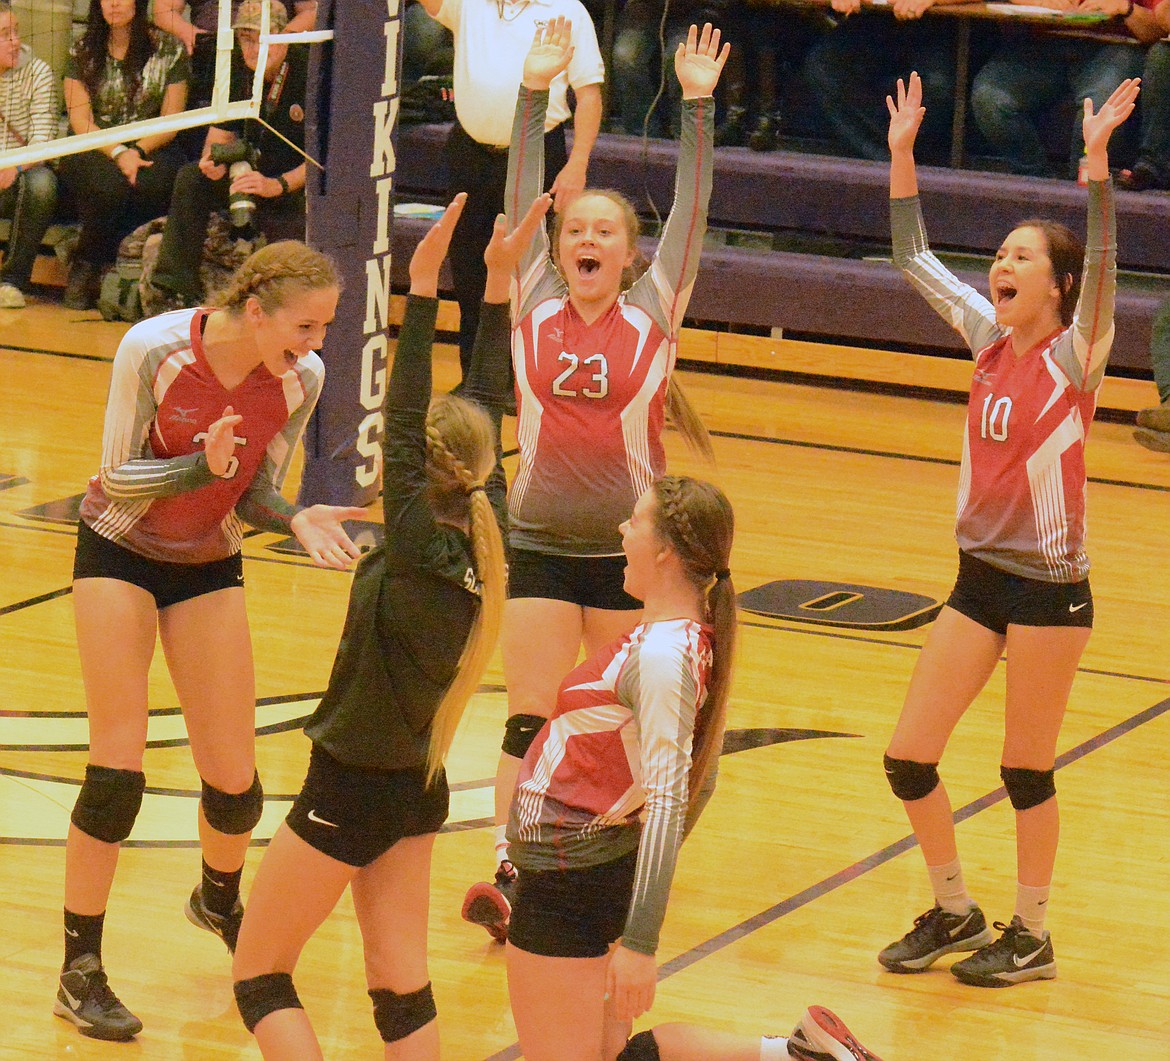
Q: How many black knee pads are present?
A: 8